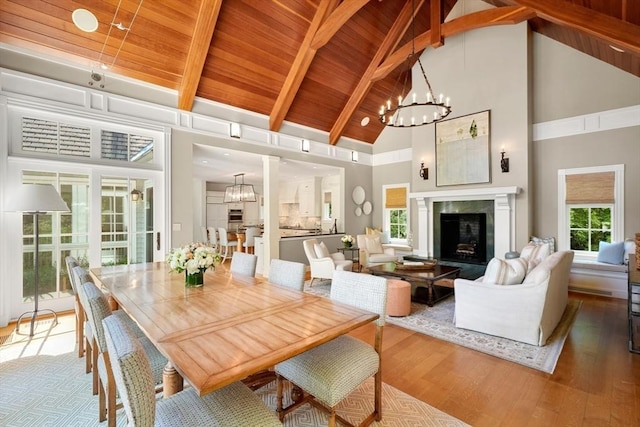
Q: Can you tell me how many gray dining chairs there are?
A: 7